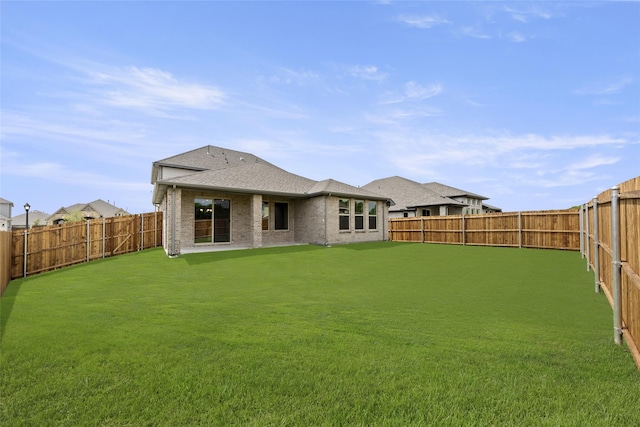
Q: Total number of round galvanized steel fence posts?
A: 14